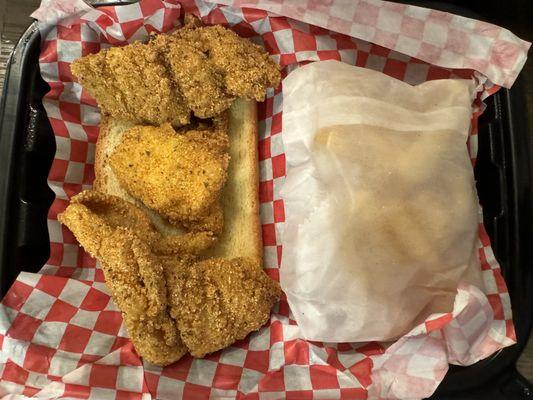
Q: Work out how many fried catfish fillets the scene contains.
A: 3